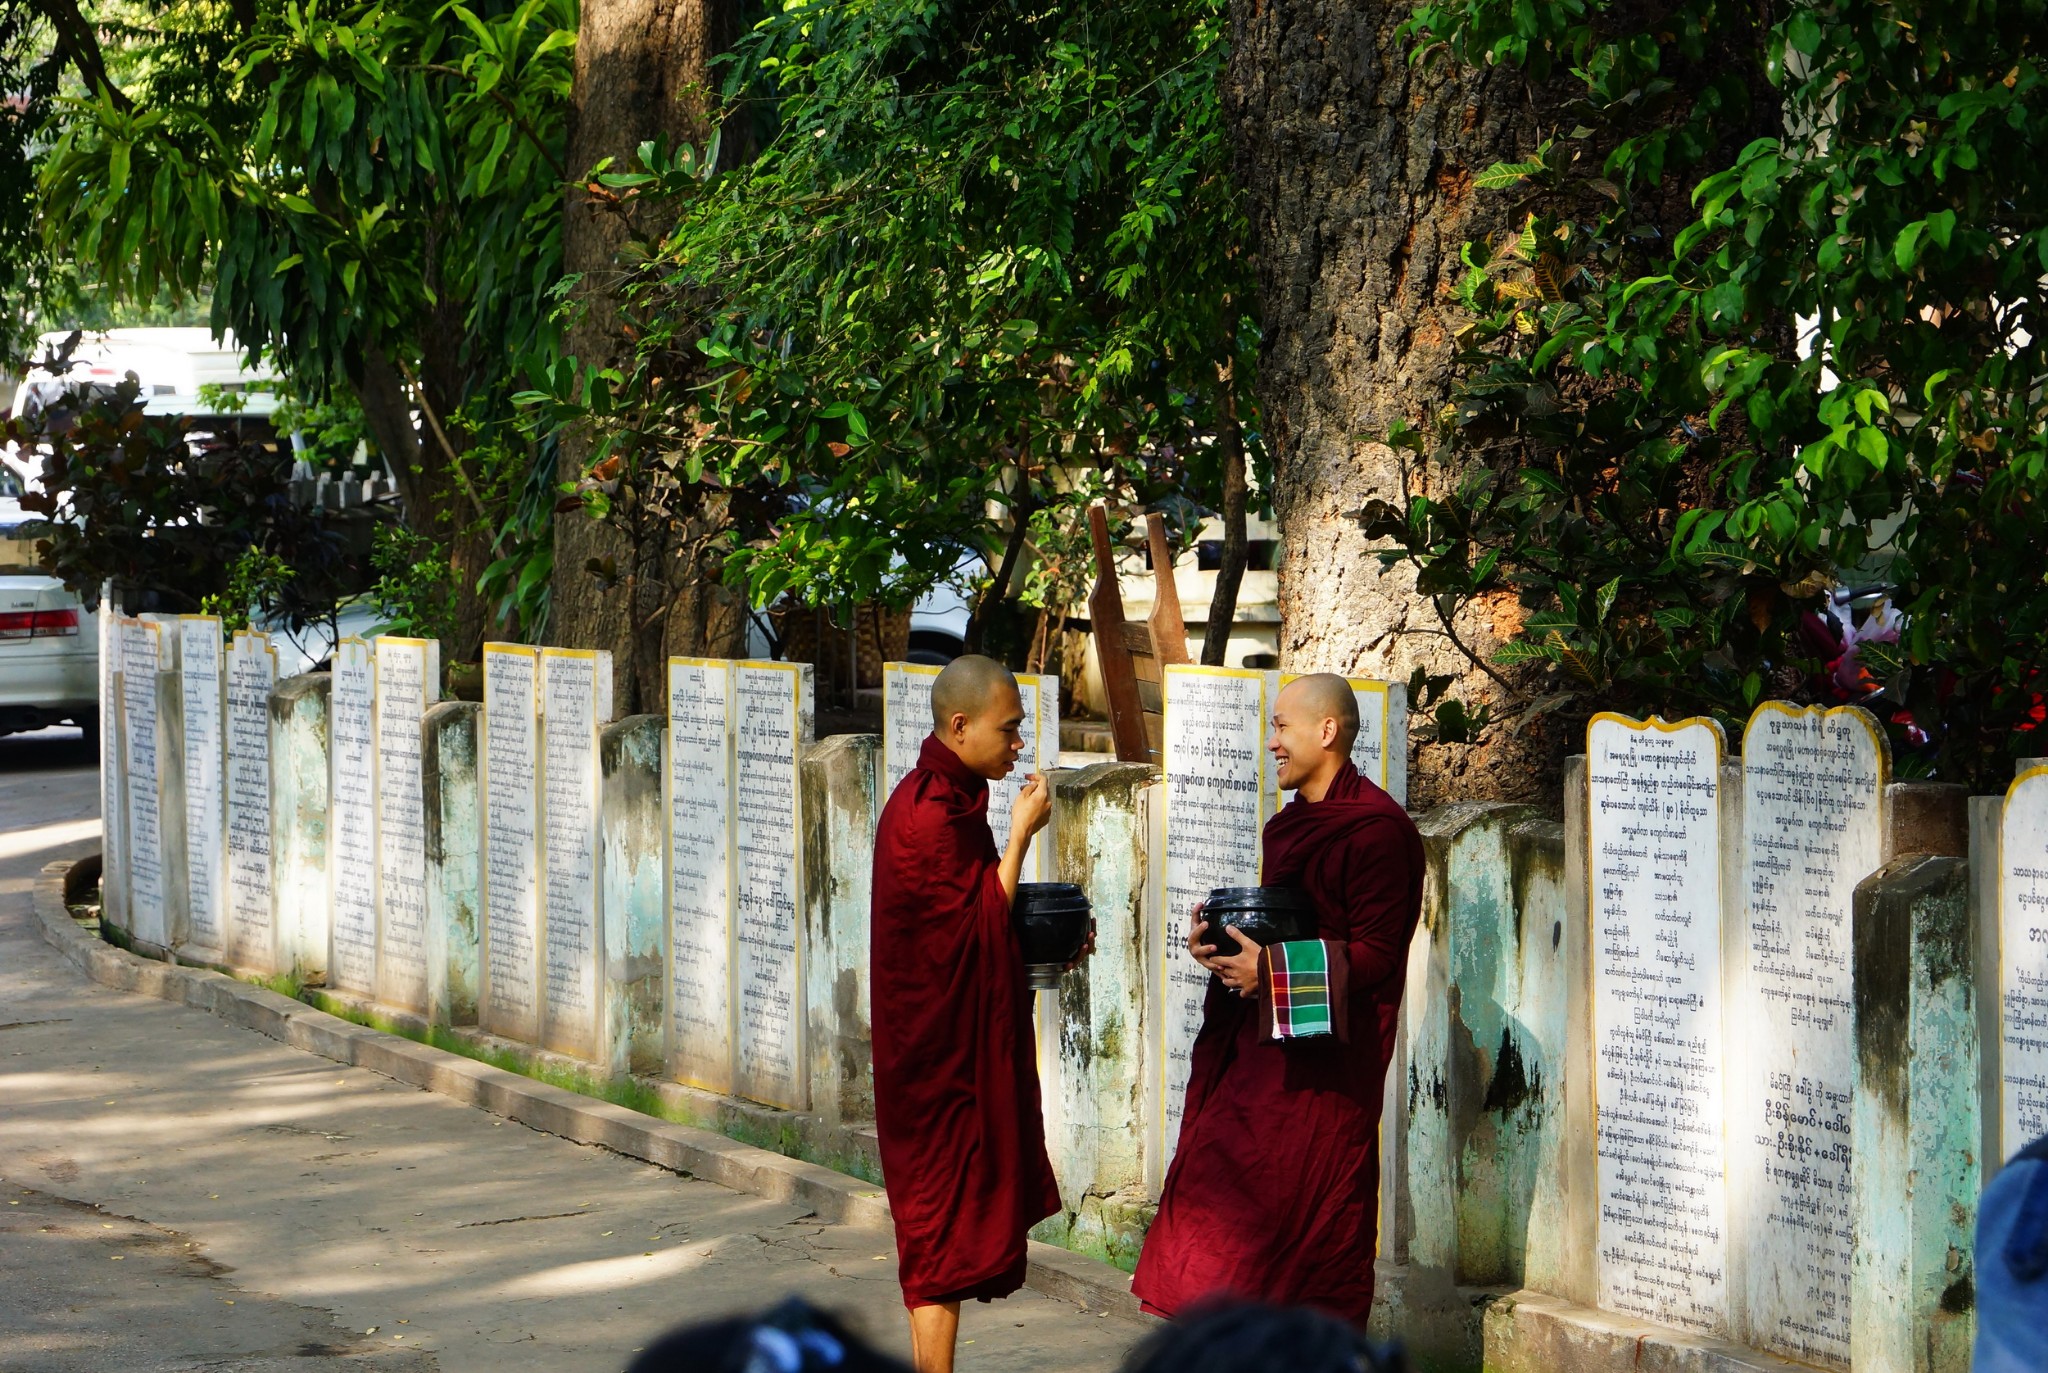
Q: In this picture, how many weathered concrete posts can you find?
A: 7